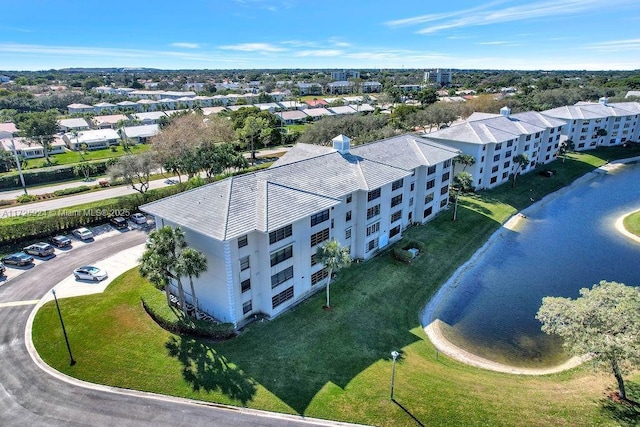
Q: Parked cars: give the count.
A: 8